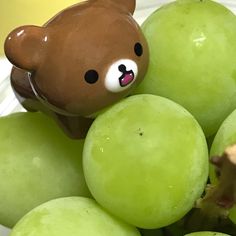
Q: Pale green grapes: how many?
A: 6